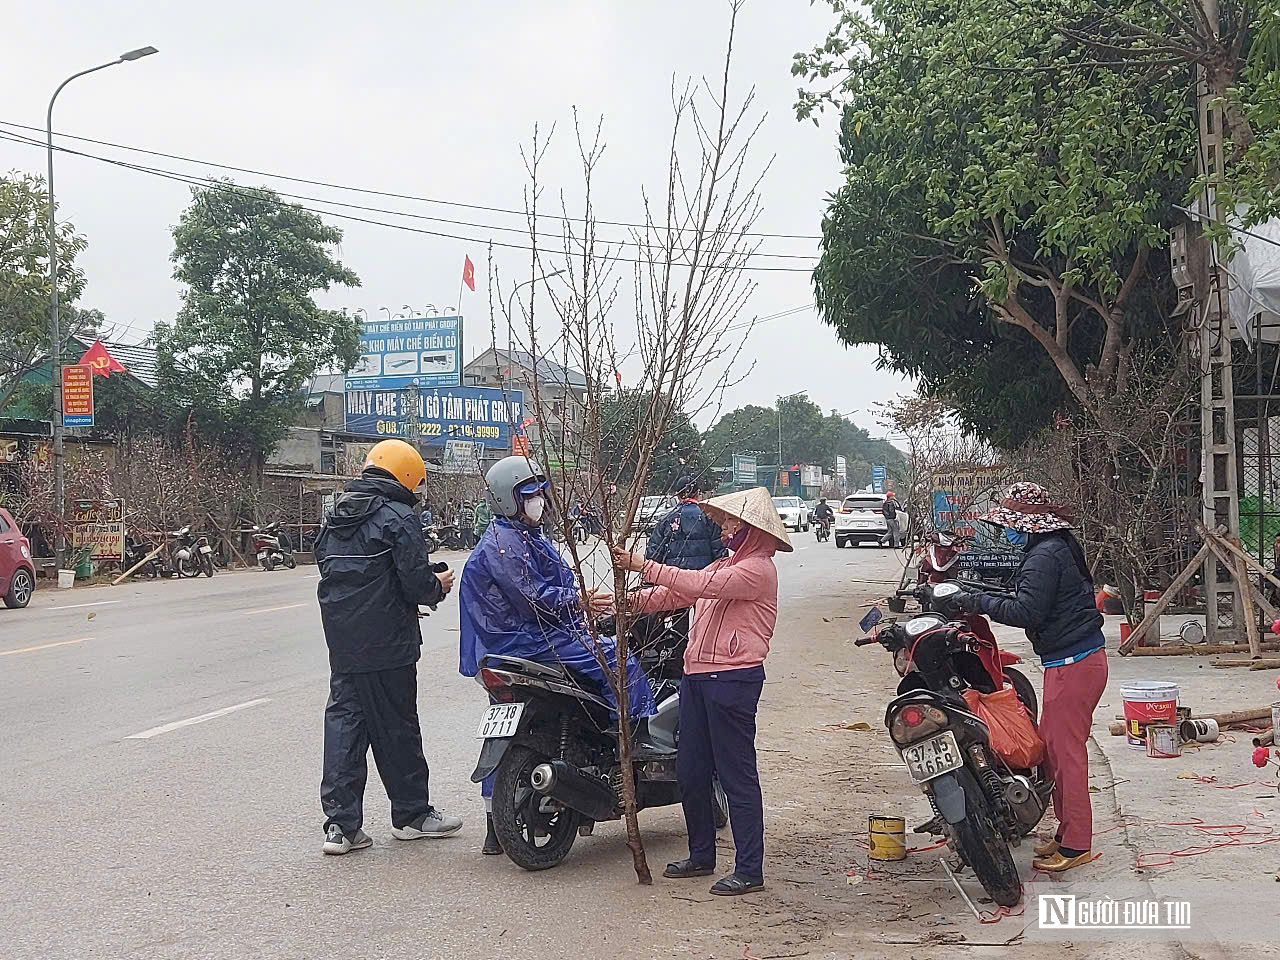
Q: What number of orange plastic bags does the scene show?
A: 1